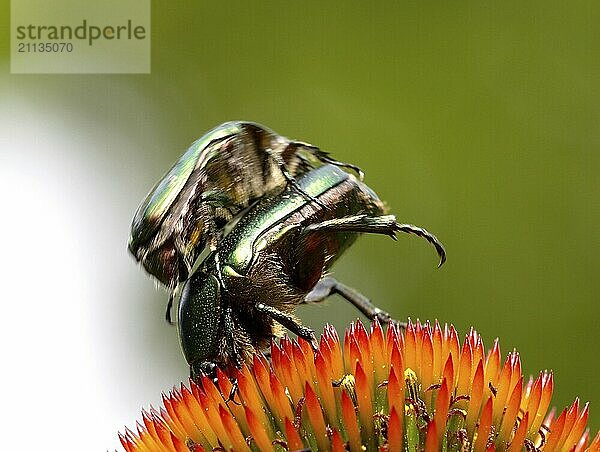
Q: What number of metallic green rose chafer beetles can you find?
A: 2